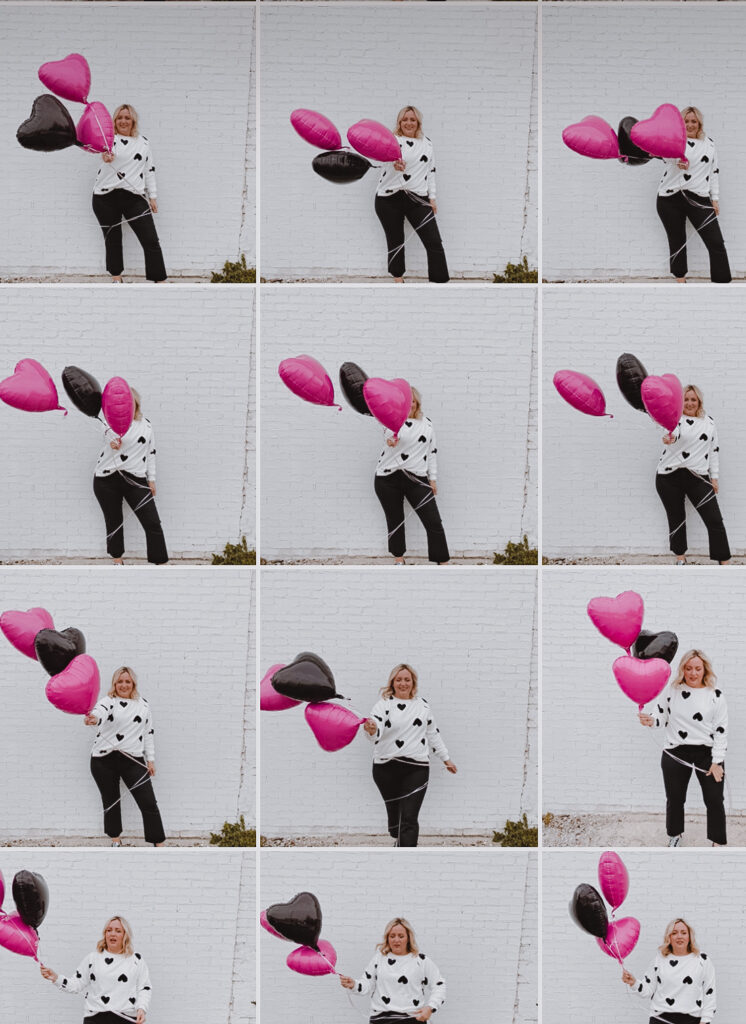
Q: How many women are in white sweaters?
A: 12